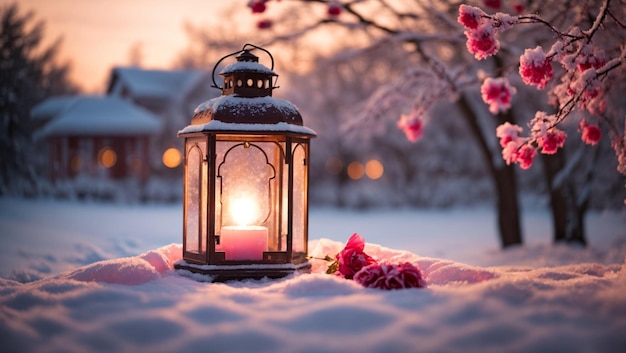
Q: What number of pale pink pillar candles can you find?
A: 1